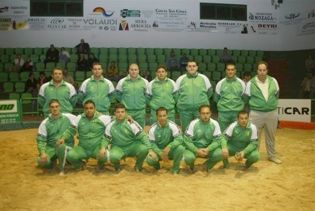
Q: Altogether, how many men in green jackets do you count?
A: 13